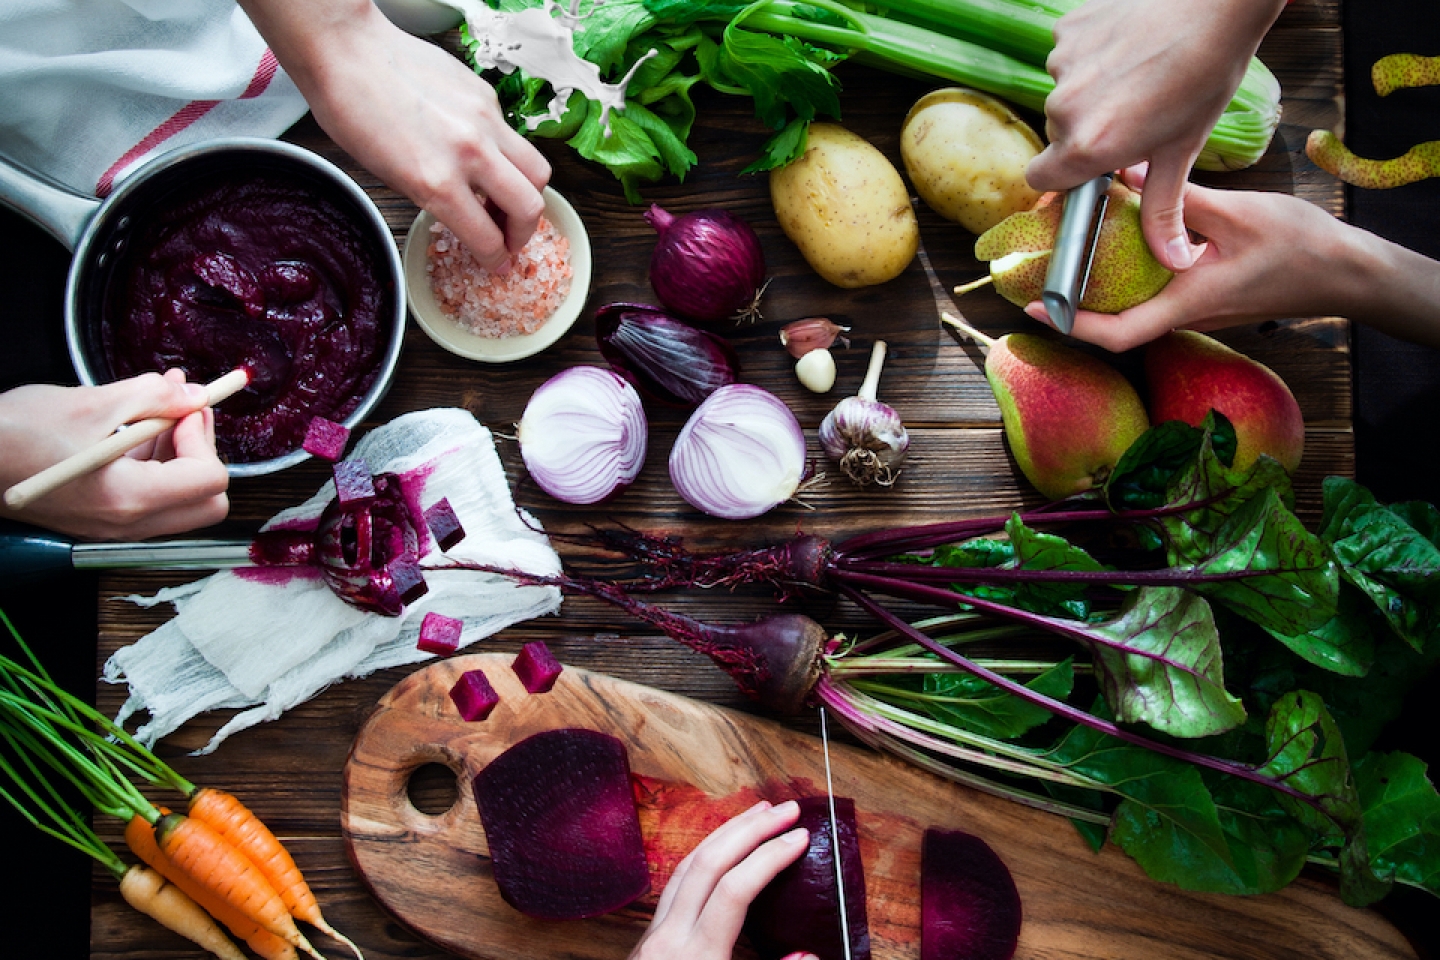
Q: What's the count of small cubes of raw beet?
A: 7